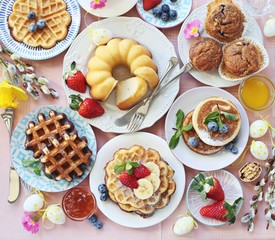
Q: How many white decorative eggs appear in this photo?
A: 7